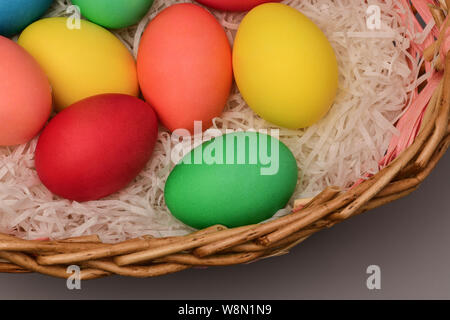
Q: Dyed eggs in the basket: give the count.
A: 9